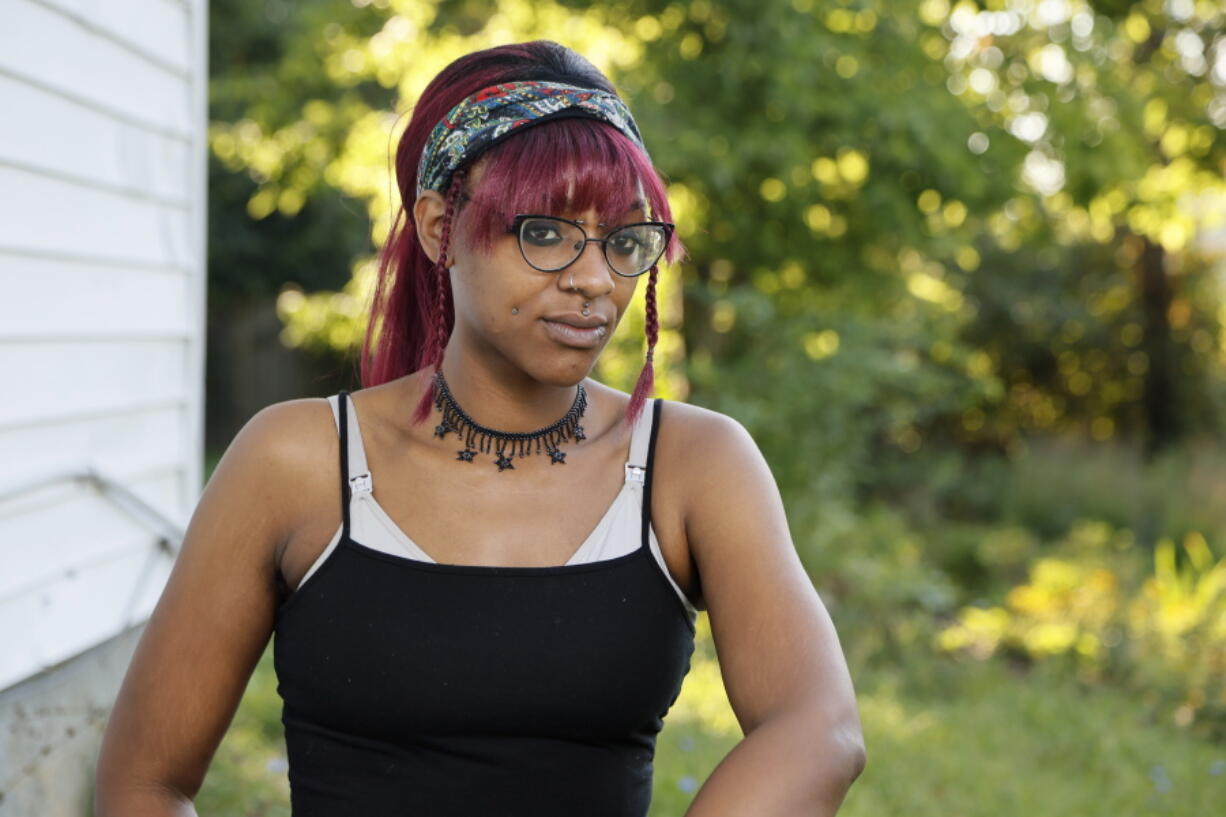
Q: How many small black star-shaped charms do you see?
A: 5